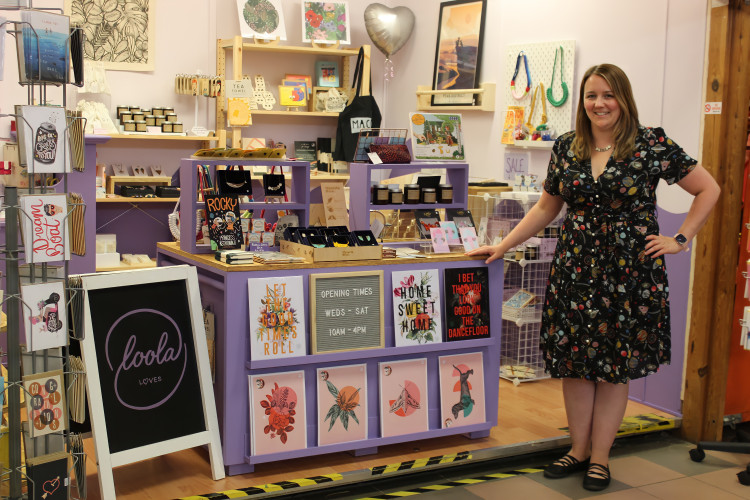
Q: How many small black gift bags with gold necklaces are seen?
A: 2